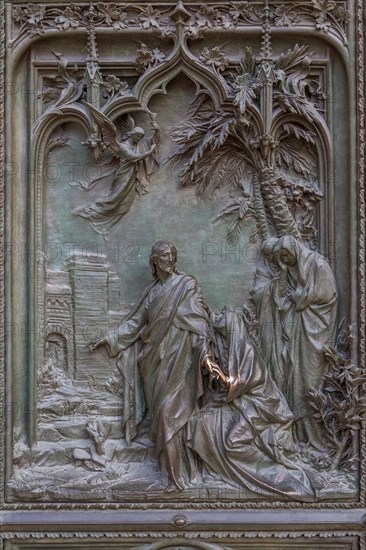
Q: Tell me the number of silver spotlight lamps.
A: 0